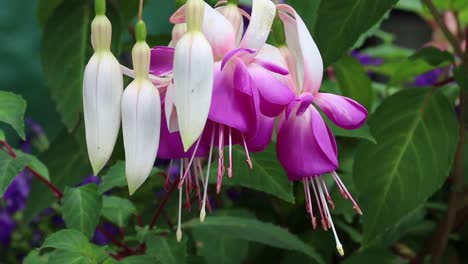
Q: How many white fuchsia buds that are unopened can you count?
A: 3